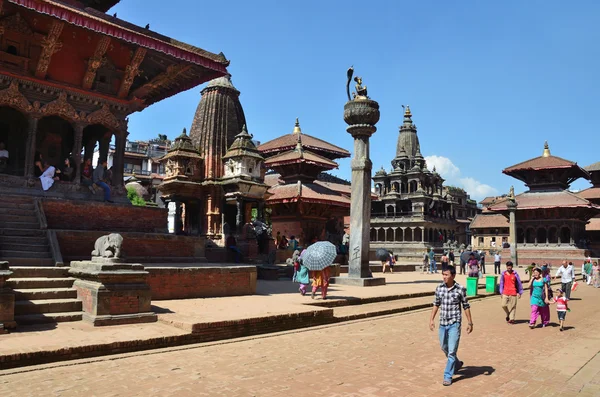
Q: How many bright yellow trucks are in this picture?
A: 0